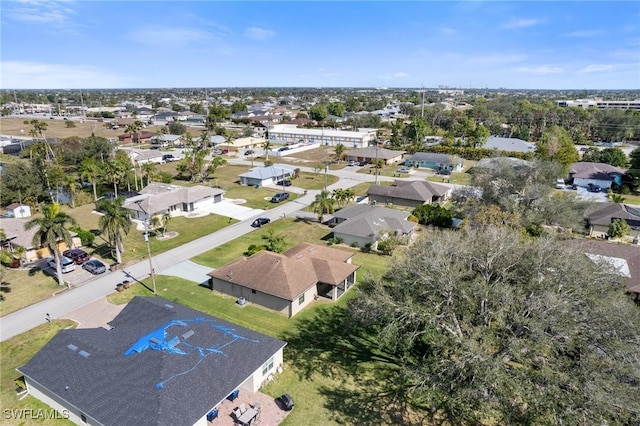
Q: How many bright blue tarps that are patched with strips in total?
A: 1